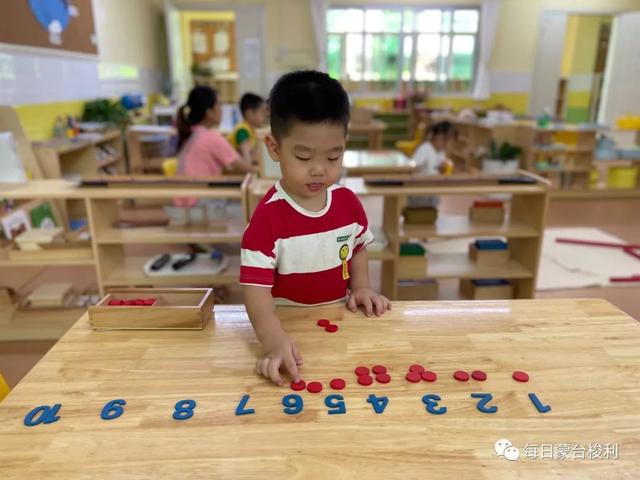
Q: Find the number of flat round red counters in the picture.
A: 15